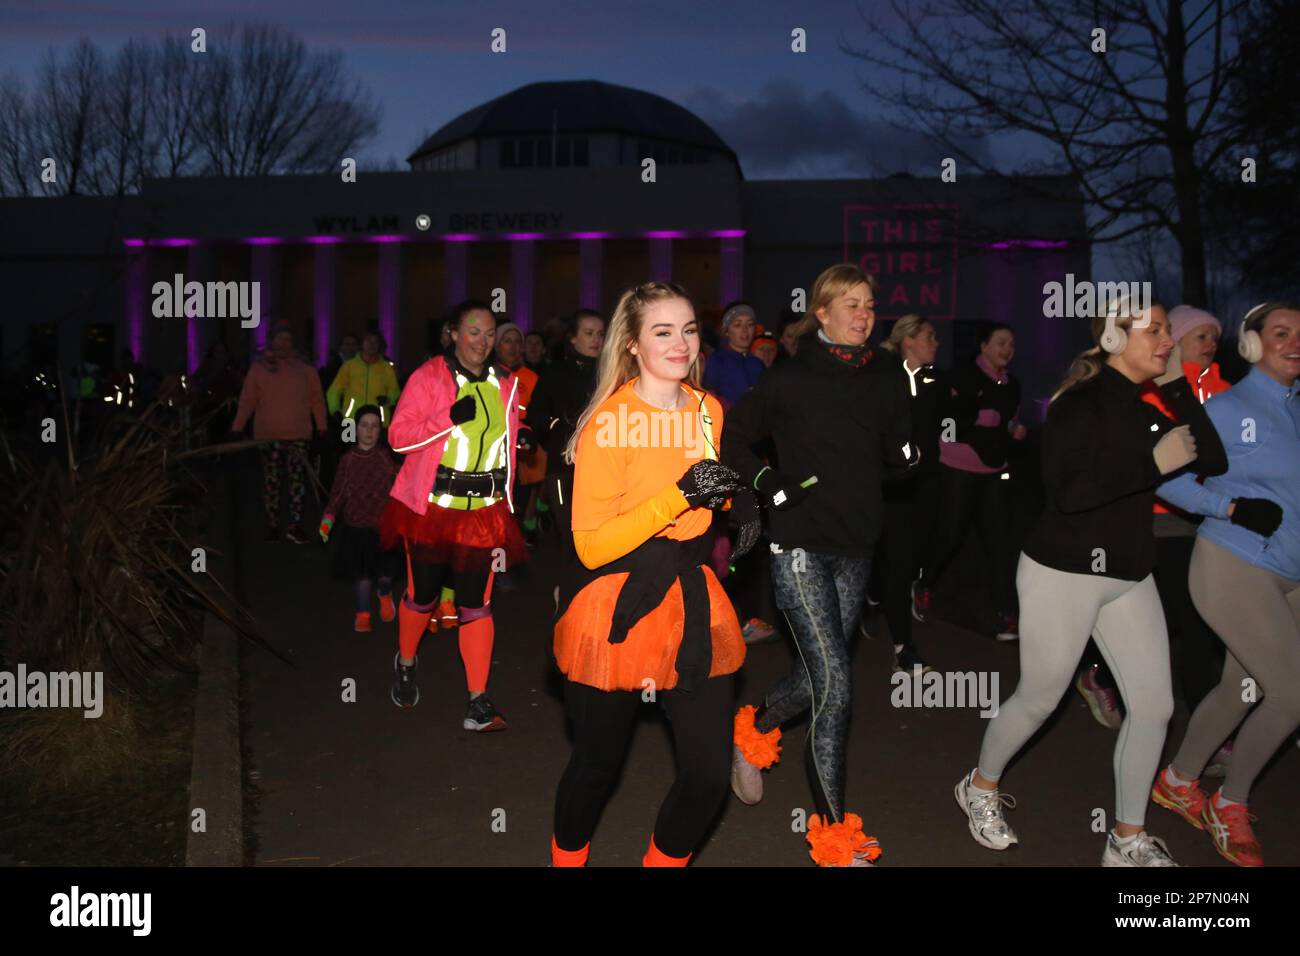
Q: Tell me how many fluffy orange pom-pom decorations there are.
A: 2